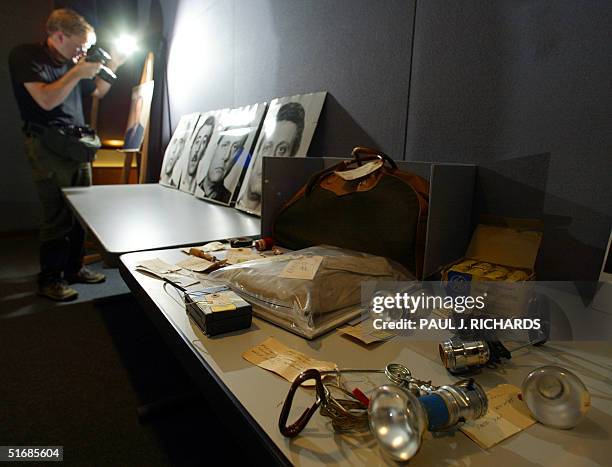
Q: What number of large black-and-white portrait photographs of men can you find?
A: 4